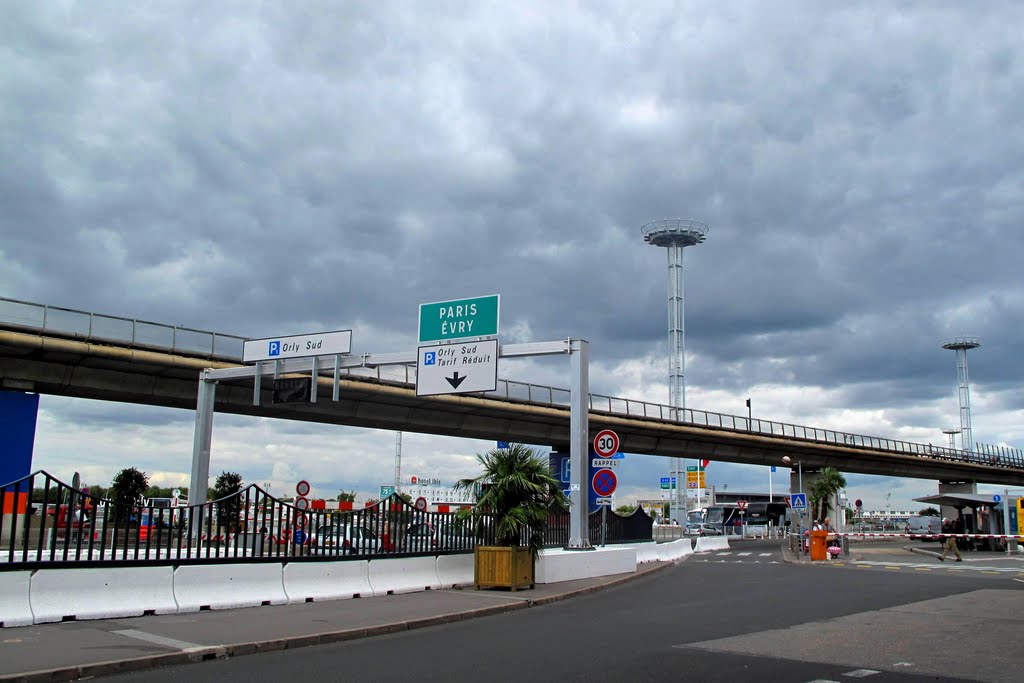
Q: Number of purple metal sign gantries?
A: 0